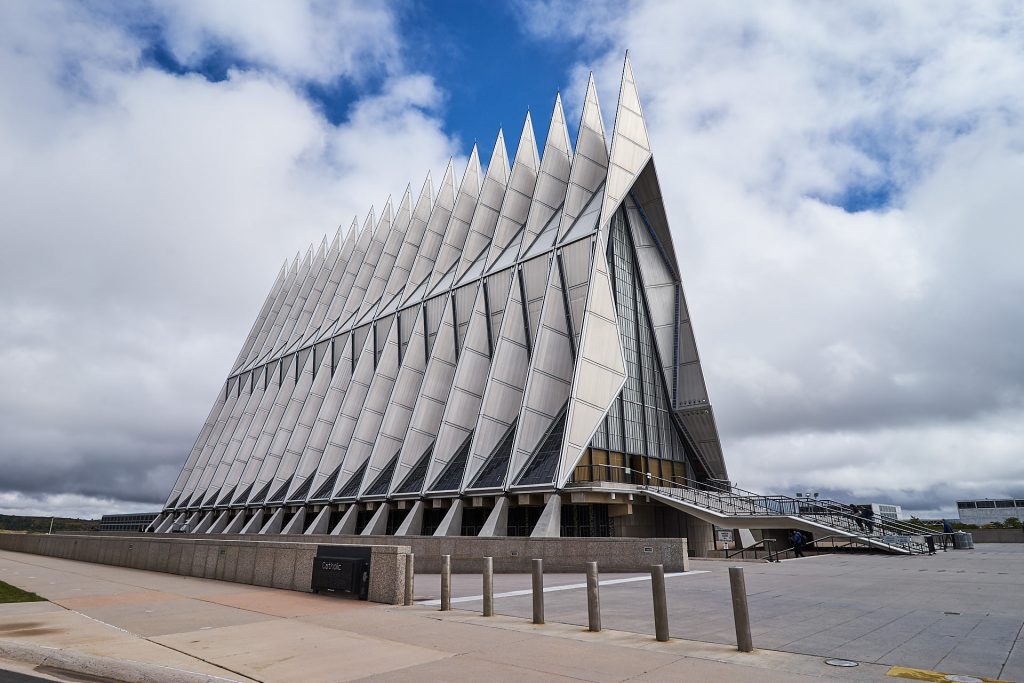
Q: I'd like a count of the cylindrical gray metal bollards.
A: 7